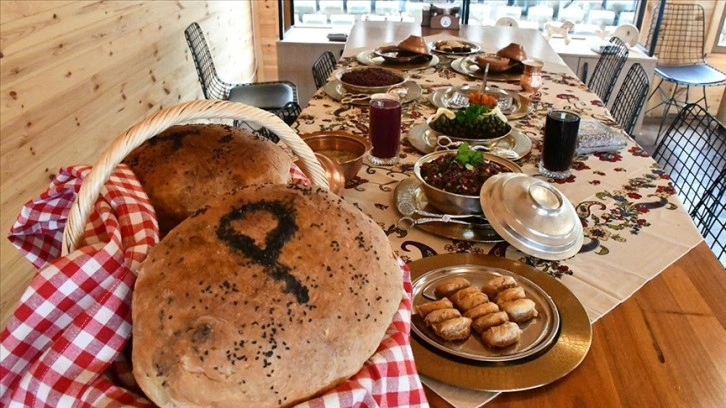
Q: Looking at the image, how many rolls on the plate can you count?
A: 12